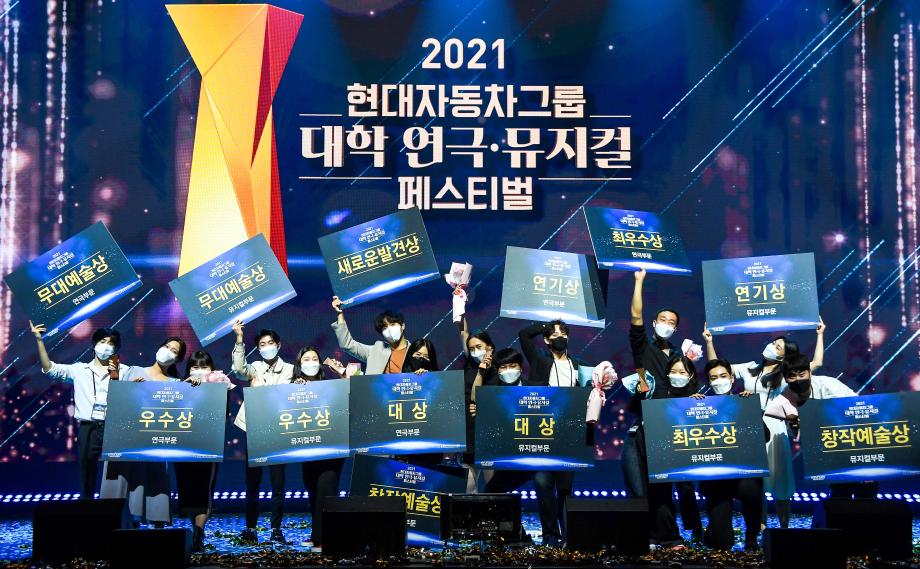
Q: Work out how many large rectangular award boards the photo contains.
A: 13